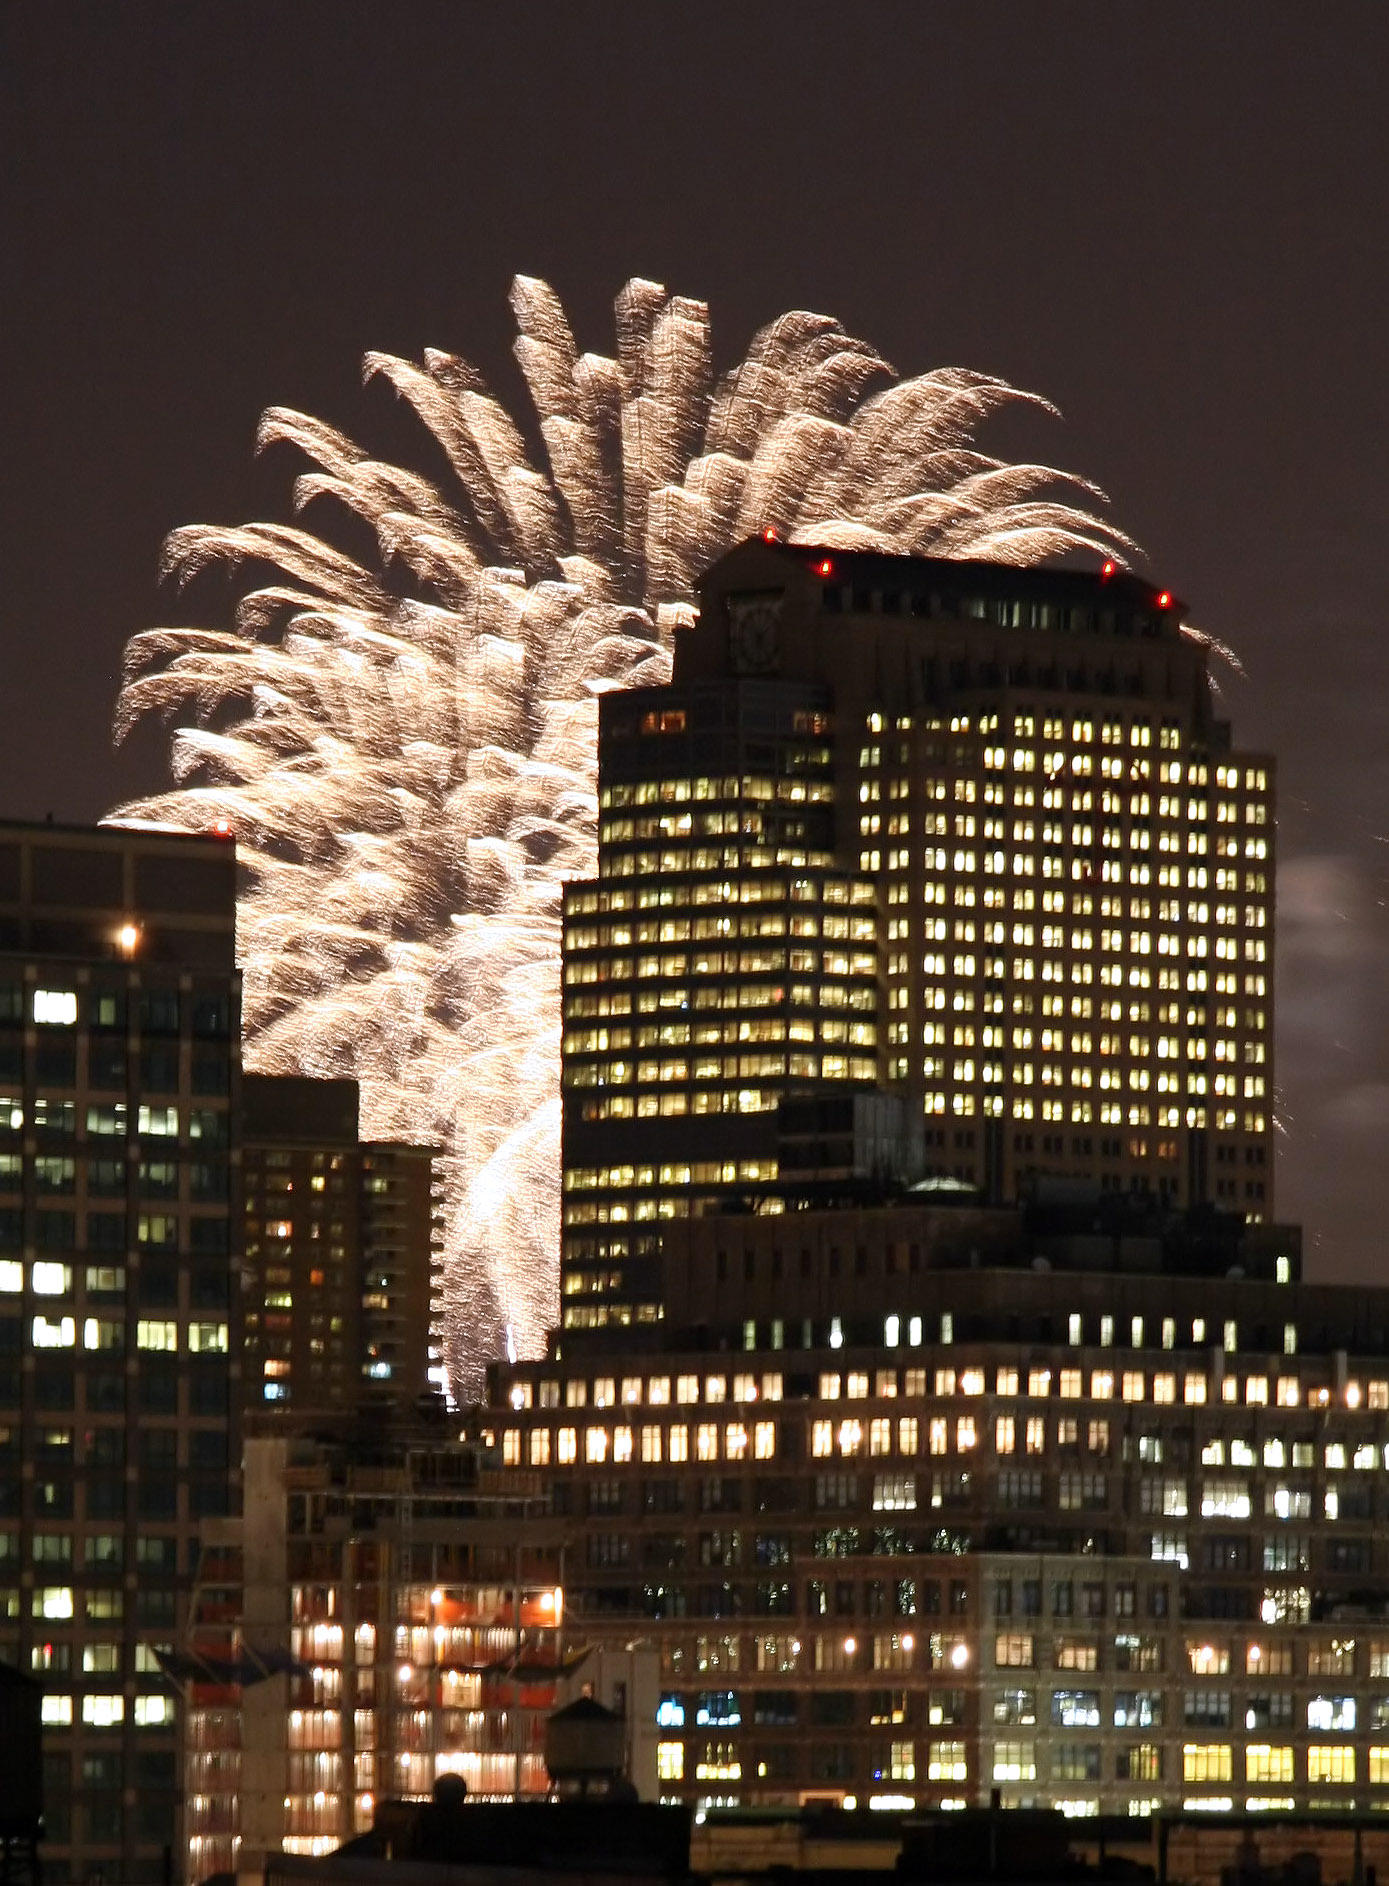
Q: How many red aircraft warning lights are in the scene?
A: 5